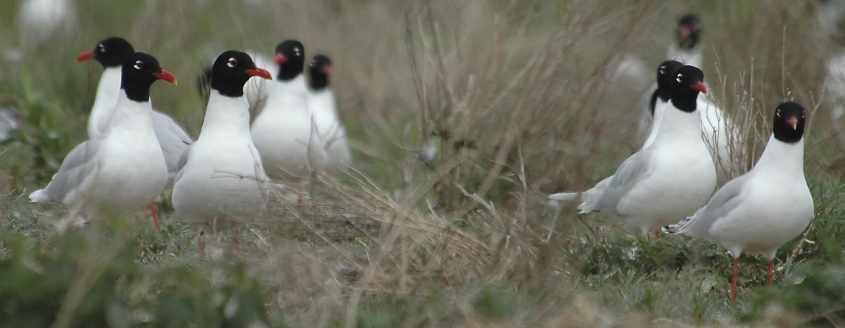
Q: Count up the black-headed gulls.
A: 9